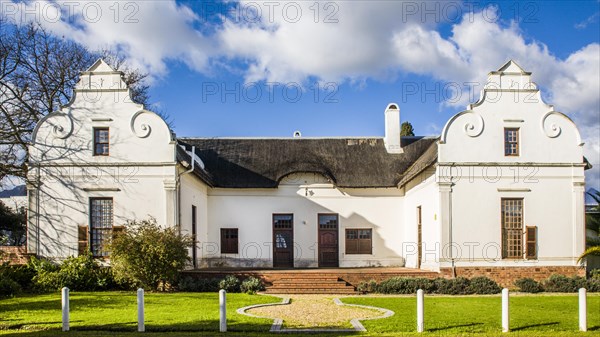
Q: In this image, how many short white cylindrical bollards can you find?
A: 6